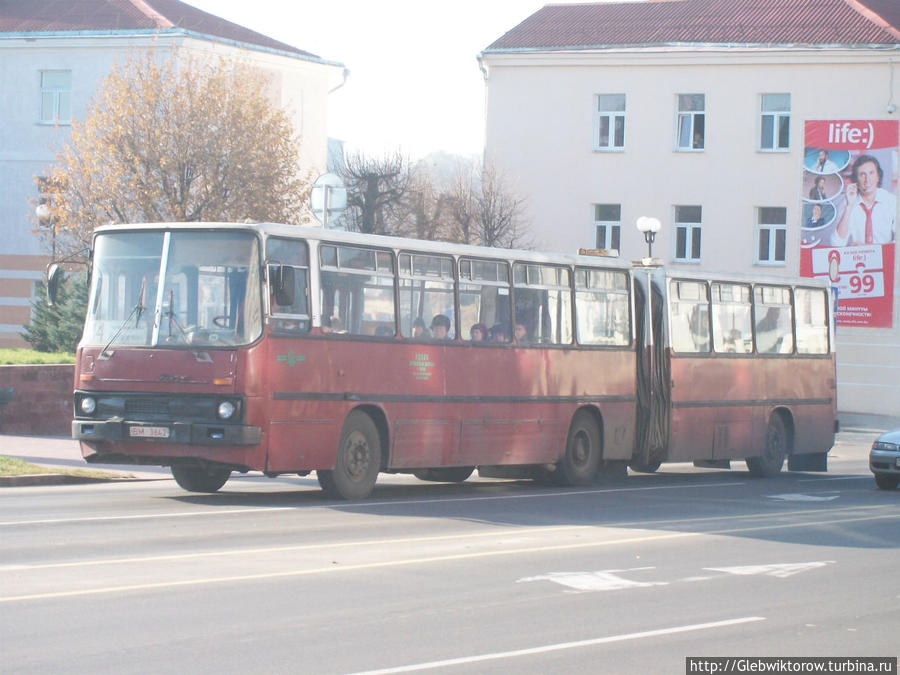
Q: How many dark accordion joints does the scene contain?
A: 1